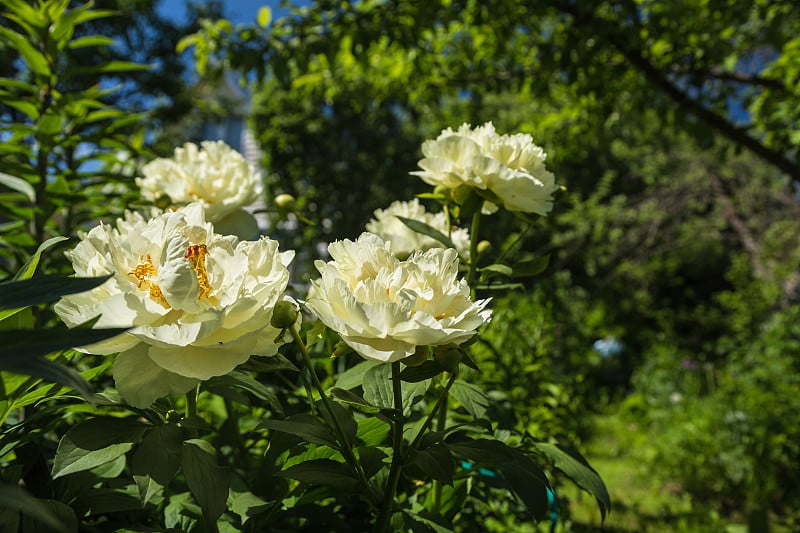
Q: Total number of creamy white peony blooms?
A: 5